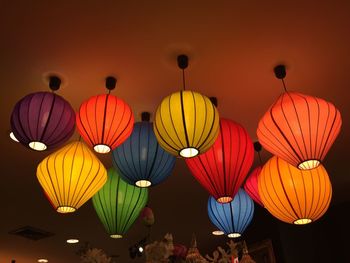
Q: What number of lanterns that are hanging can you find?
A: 11